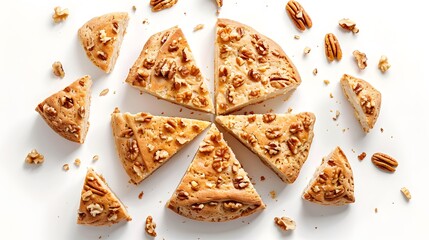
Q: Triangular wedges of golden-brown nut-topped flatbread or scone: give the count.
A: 10